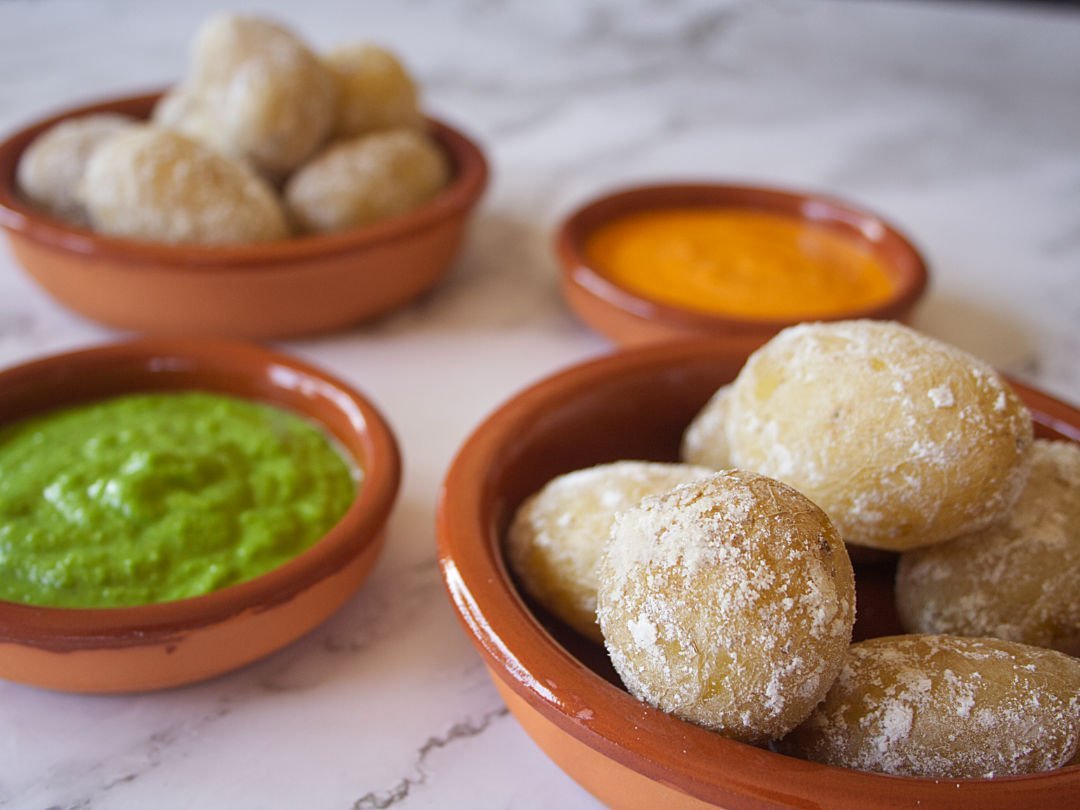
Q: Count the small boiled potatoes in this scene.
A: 12